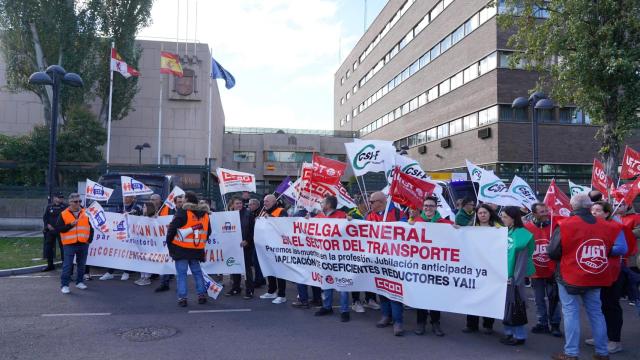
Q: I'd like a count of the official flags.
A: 3